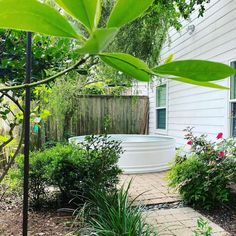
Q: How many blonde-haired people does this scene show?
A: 0